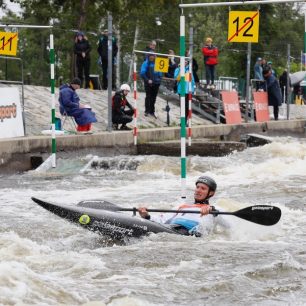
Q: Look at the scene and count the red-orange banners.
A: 2